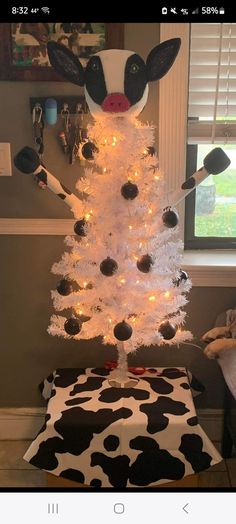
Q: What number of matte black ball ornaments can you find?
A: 12